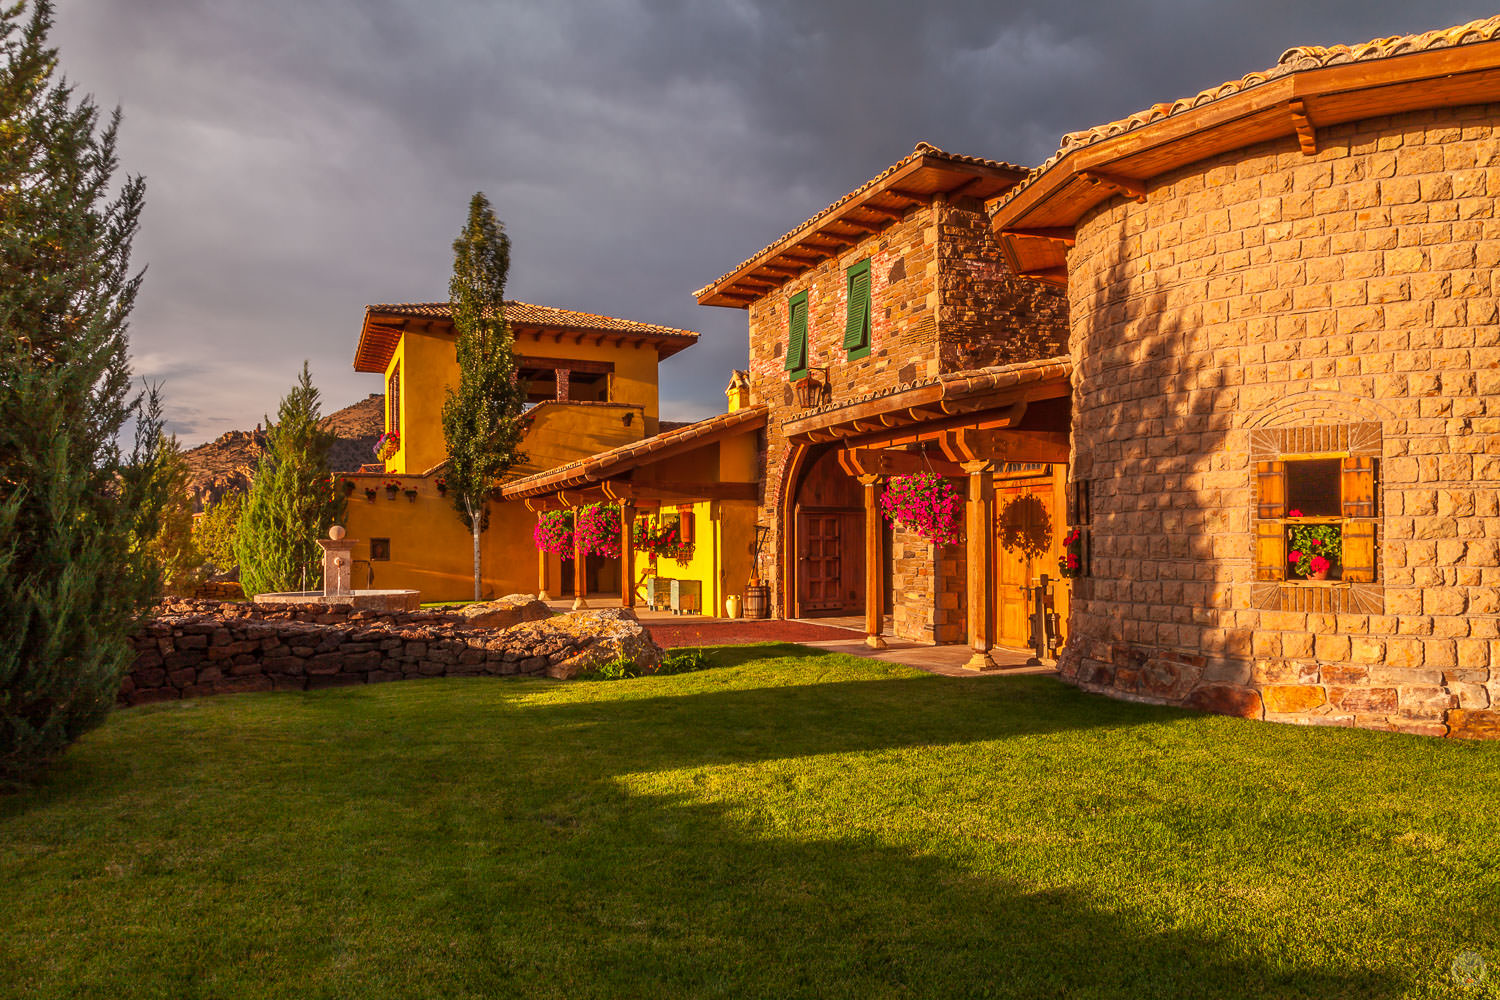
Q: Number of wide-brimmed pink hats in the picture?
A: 0